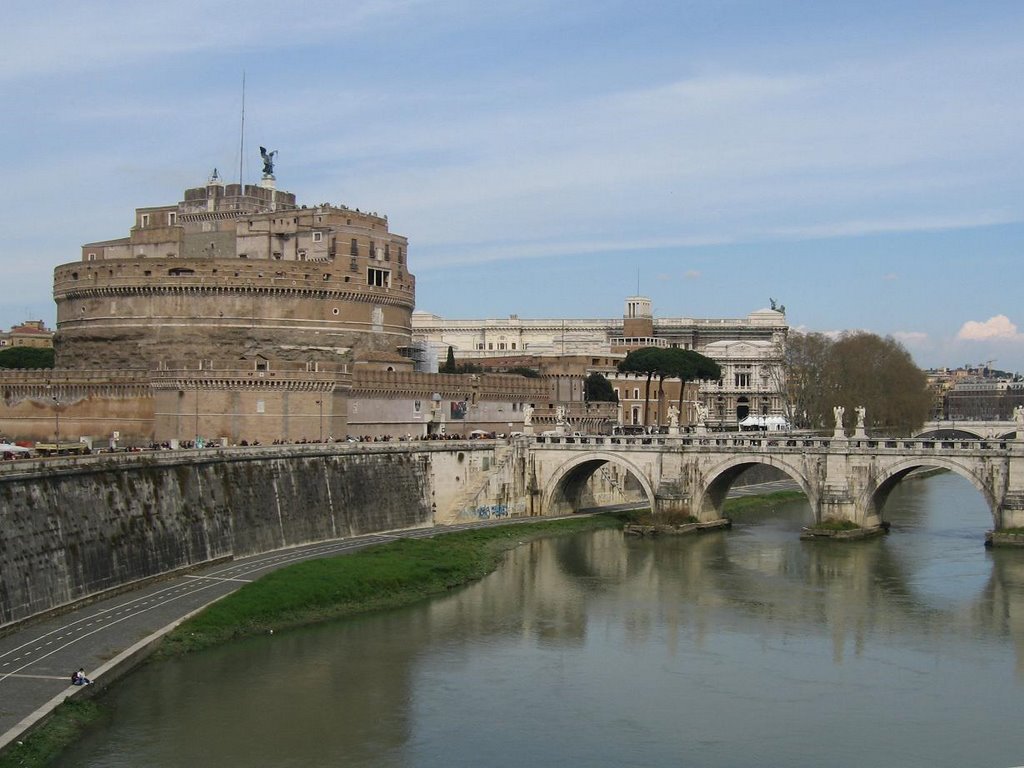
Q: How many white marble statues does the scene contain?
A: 7